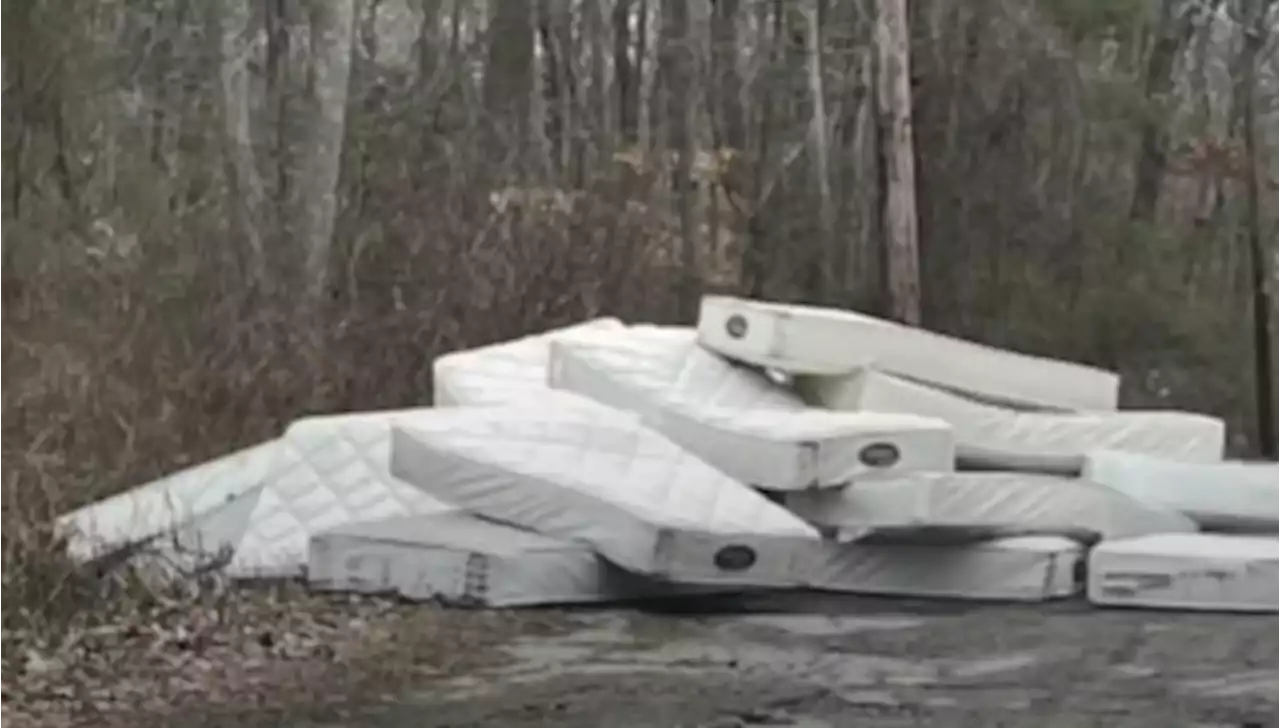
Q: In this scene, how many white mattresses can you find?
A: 12